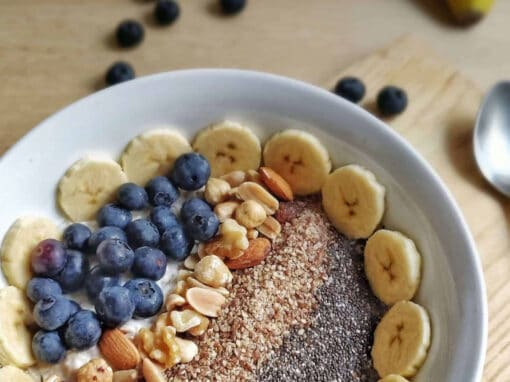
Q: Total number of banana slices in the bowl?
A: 11